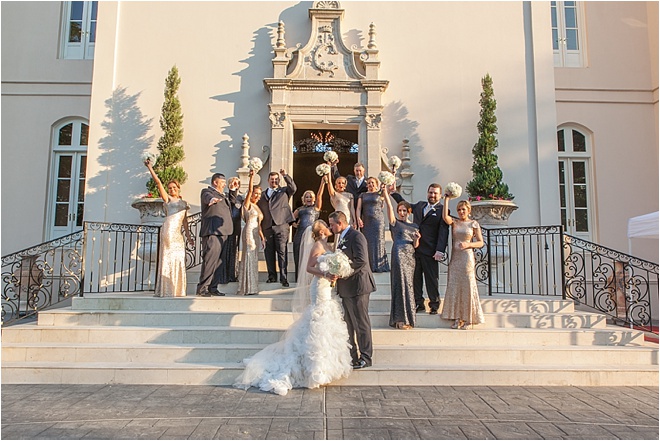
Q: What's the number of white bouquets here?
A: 8